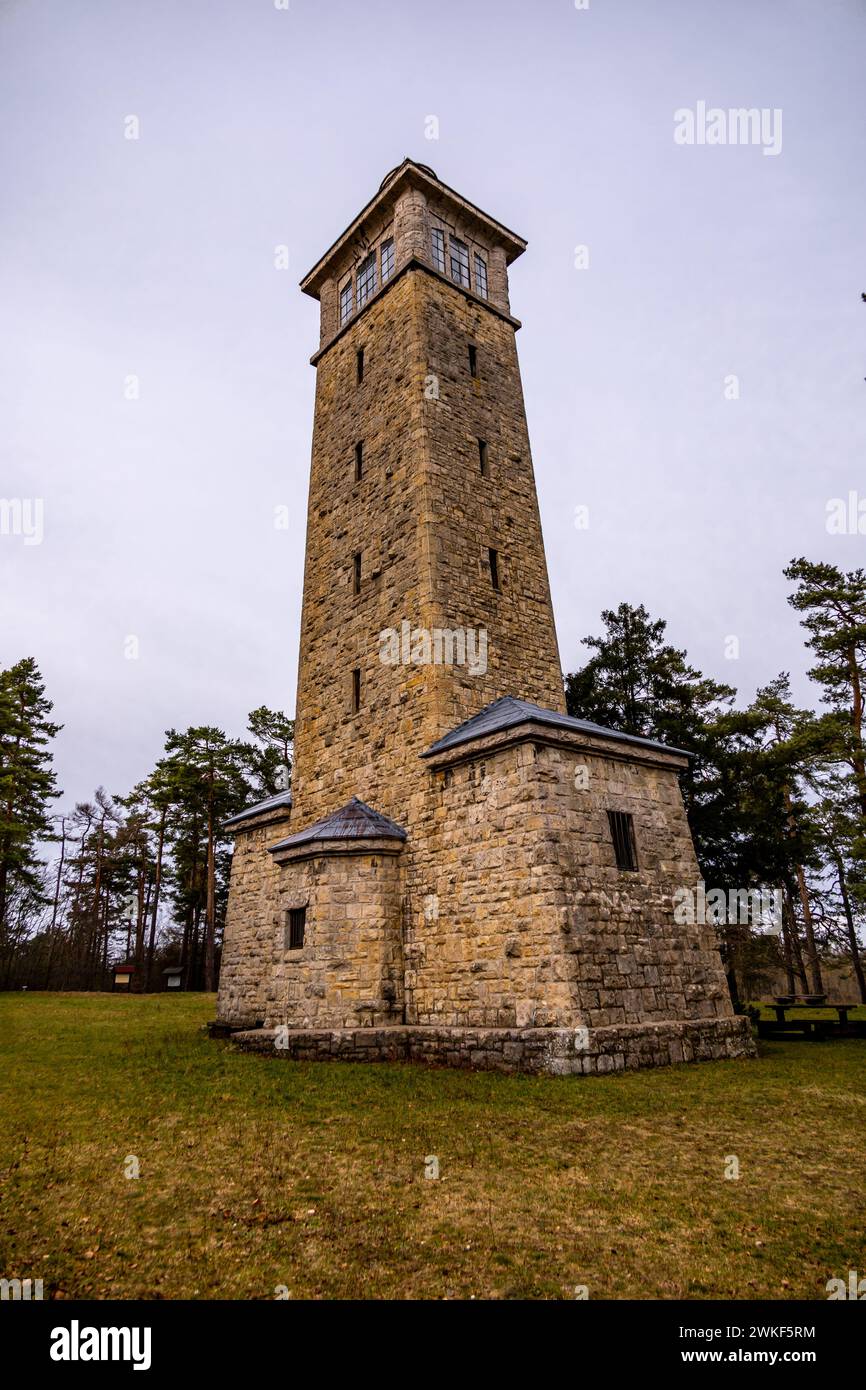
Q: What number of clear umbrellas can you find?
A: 0